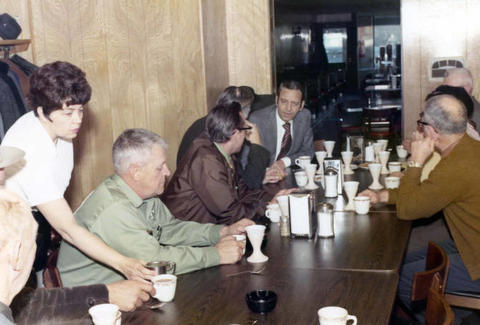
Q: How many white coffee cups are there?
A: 11